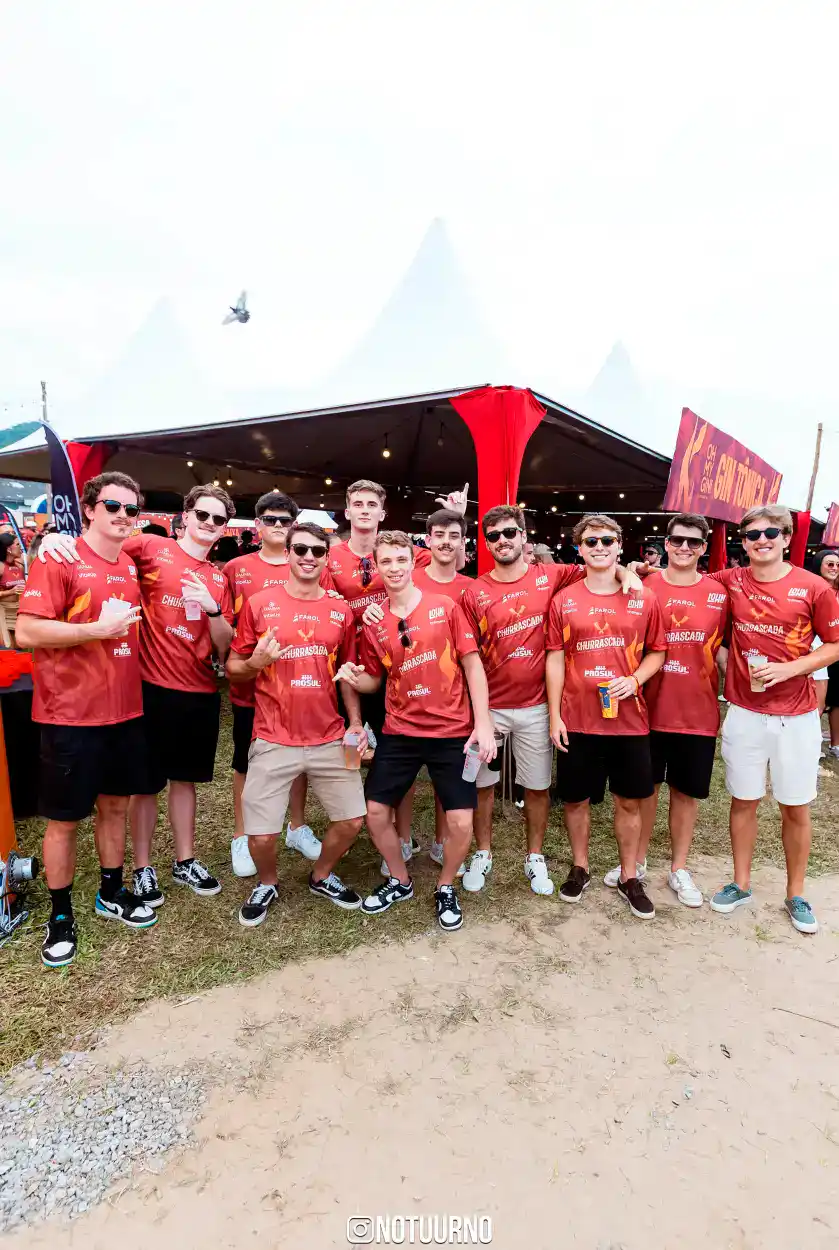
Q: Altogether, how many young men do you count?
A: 11